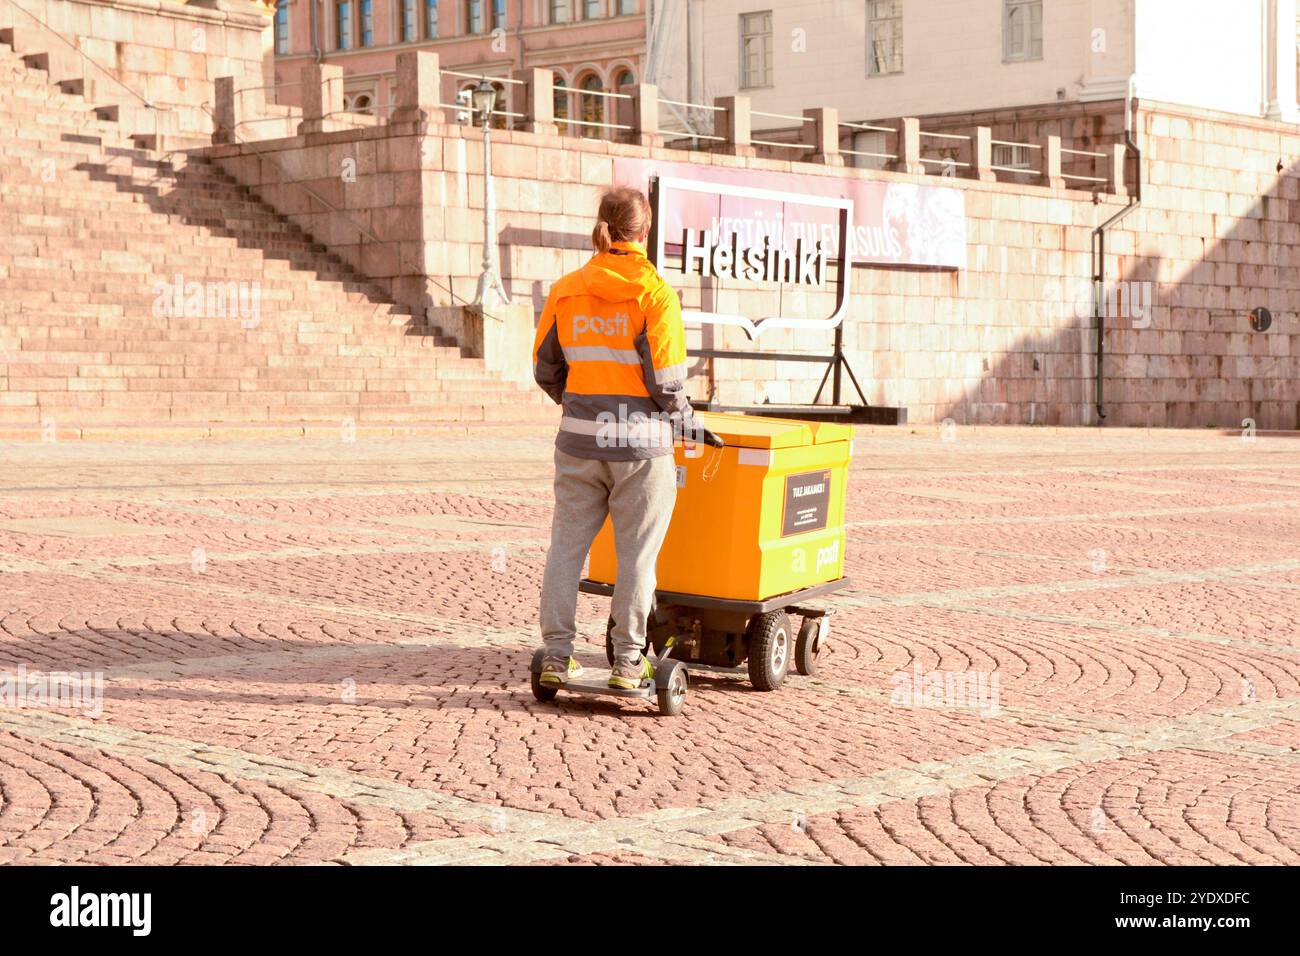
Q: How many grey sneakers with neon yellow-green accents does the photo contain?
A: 2